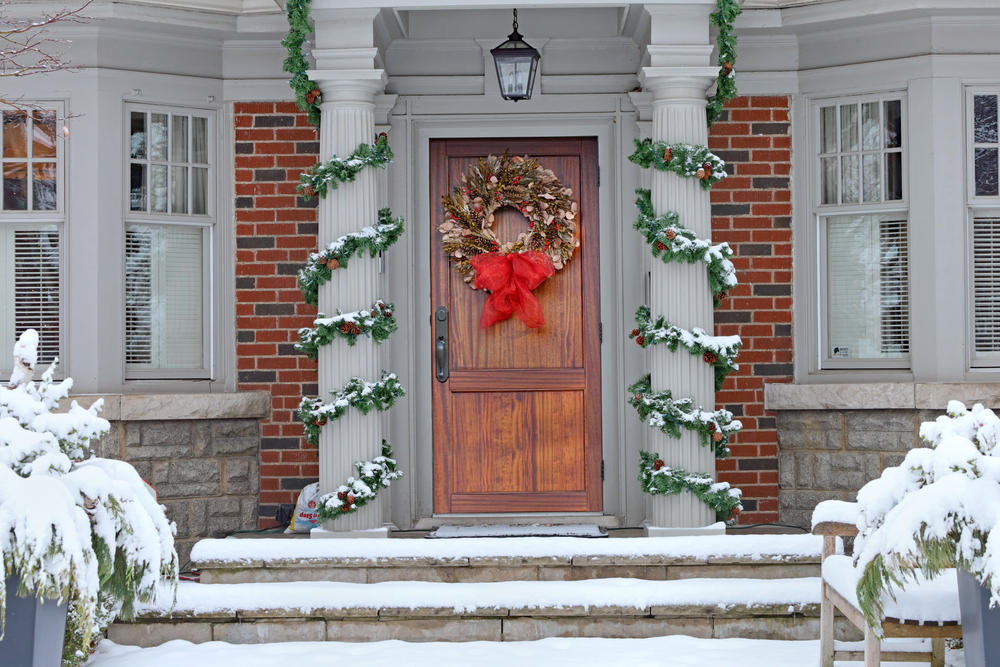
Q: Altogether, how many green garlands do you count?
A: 2